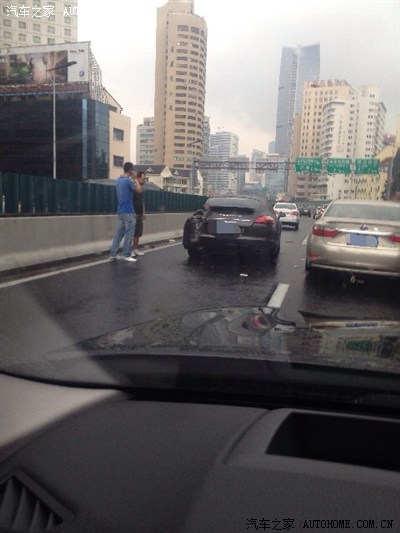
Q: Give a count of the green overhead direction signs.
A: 3